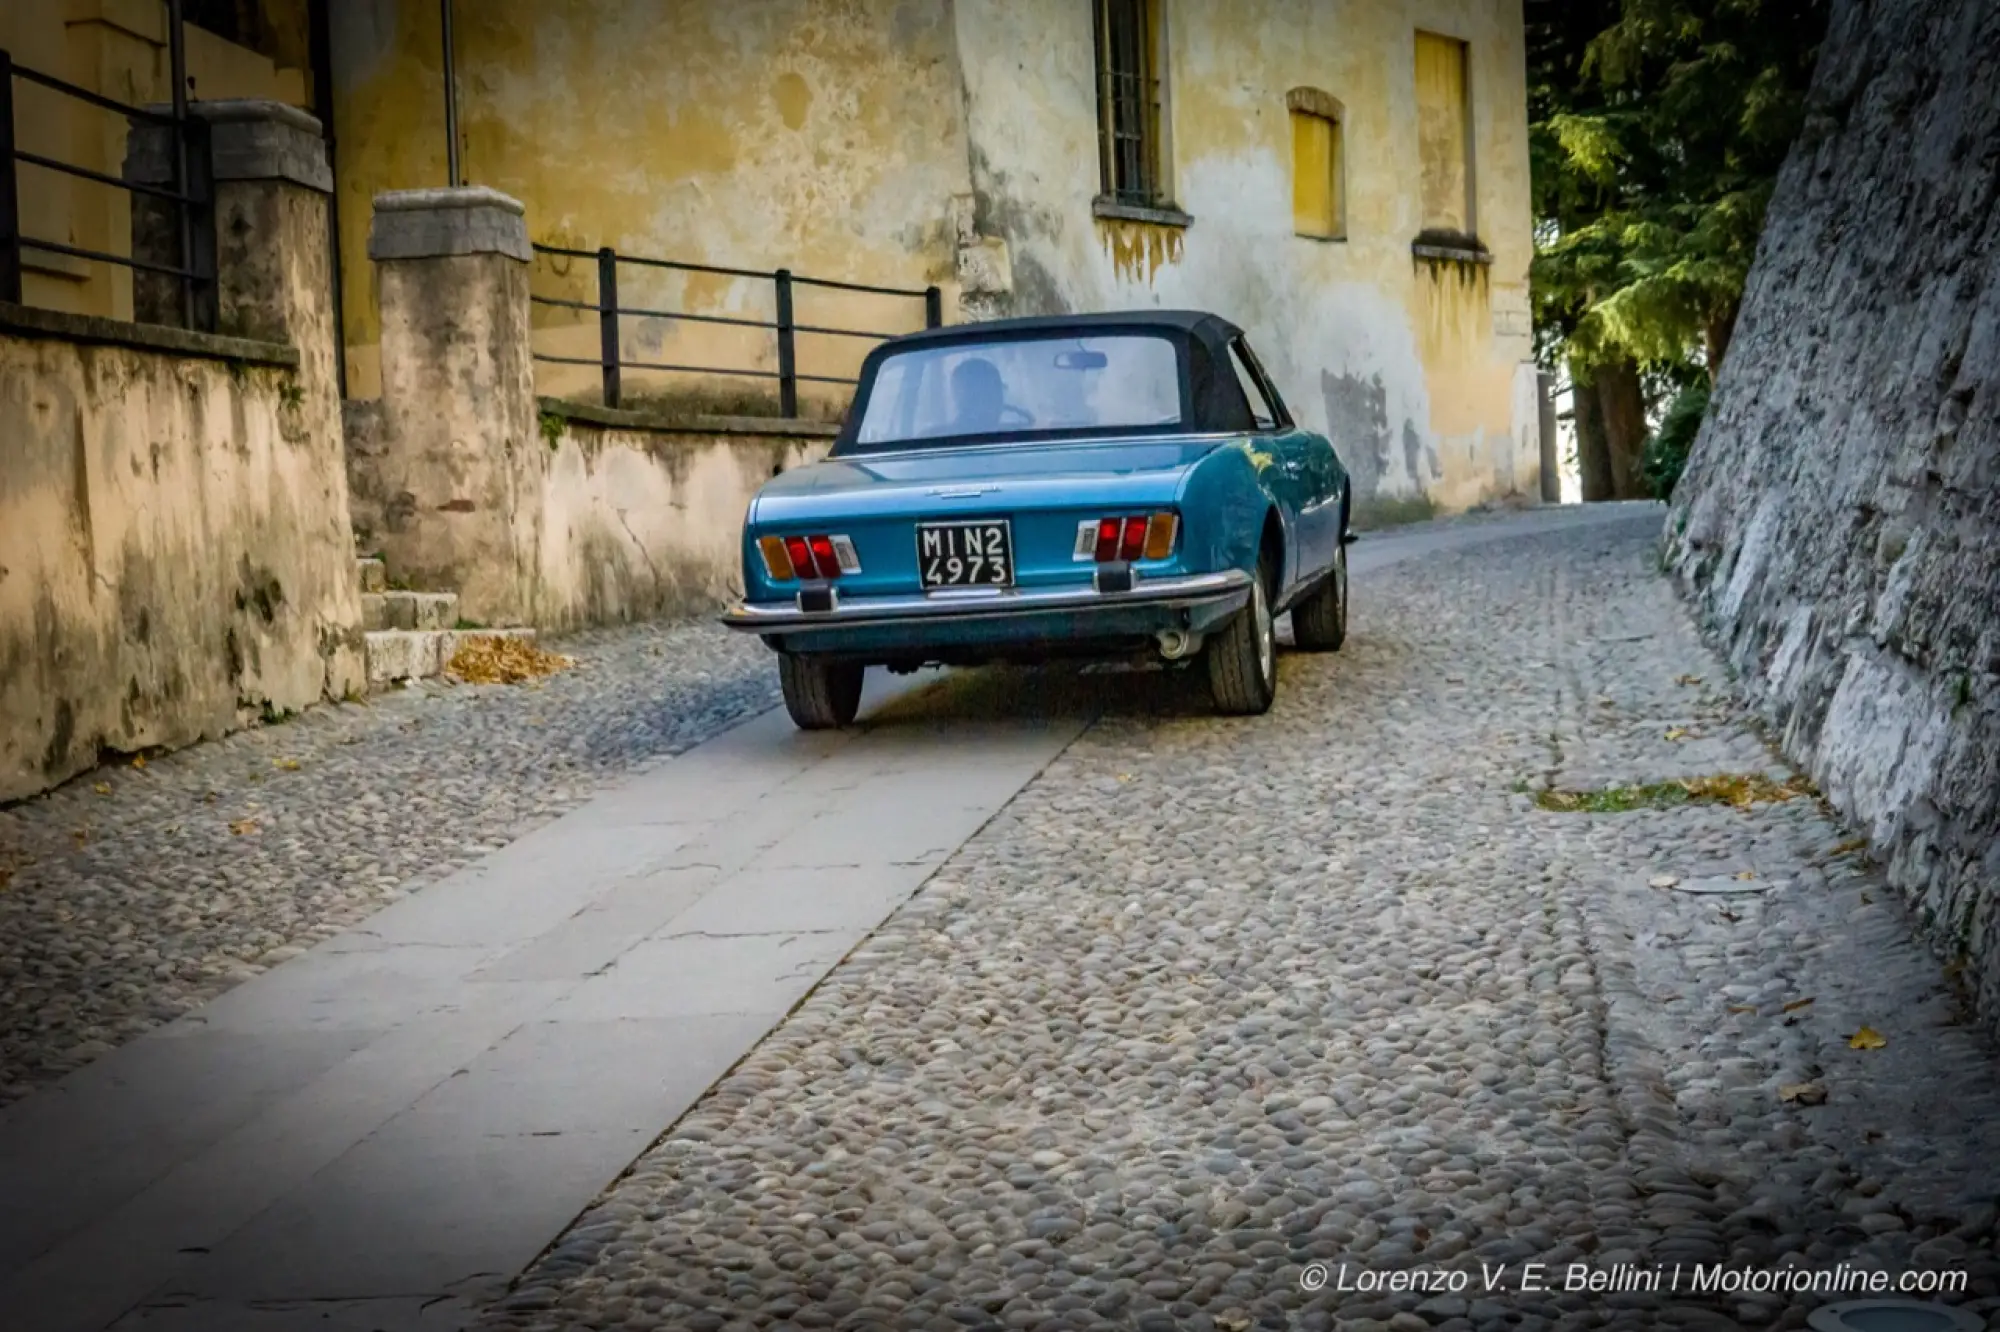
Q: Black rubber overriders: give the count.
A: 2